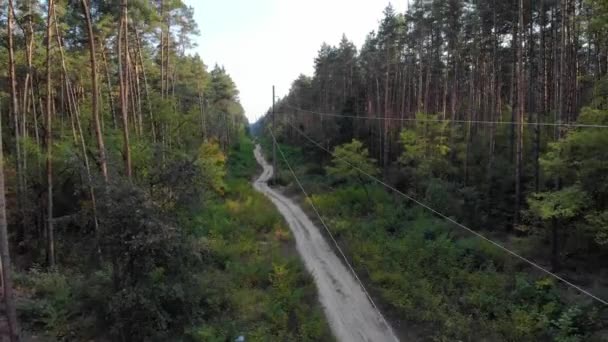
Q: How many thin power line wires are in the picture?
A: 3